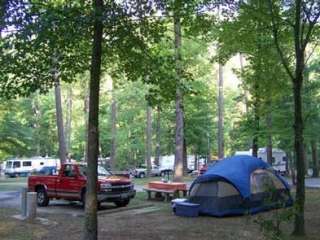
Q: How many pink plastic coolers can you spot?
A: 0